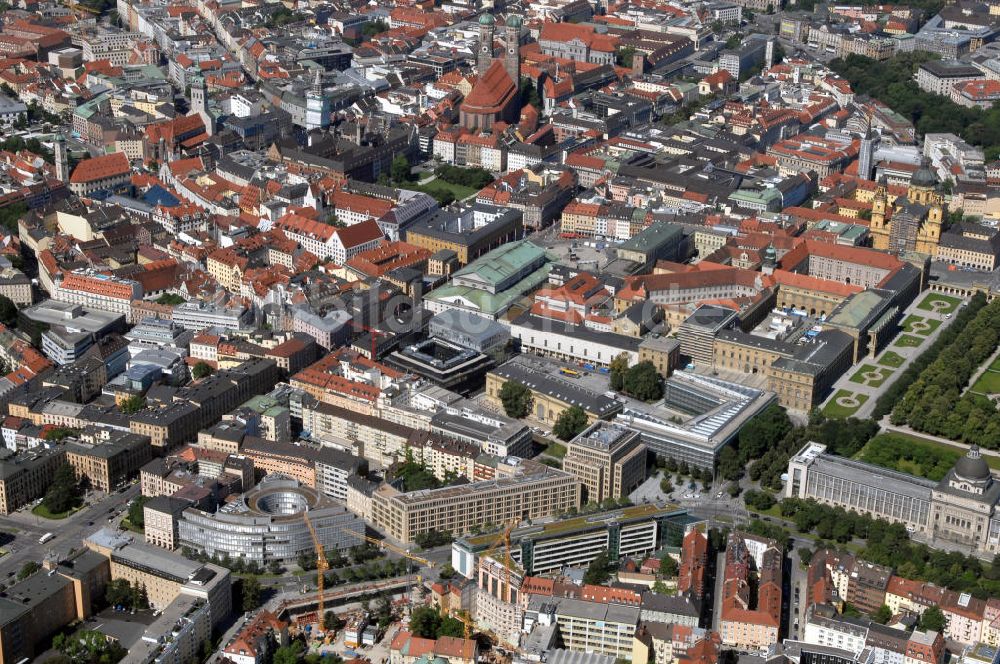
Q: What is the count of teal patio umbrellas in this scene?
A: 0